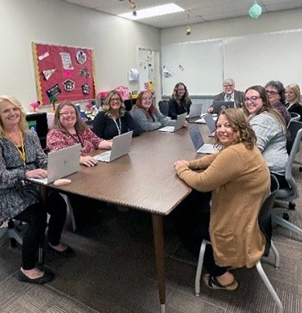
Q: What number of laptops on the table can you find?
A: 7